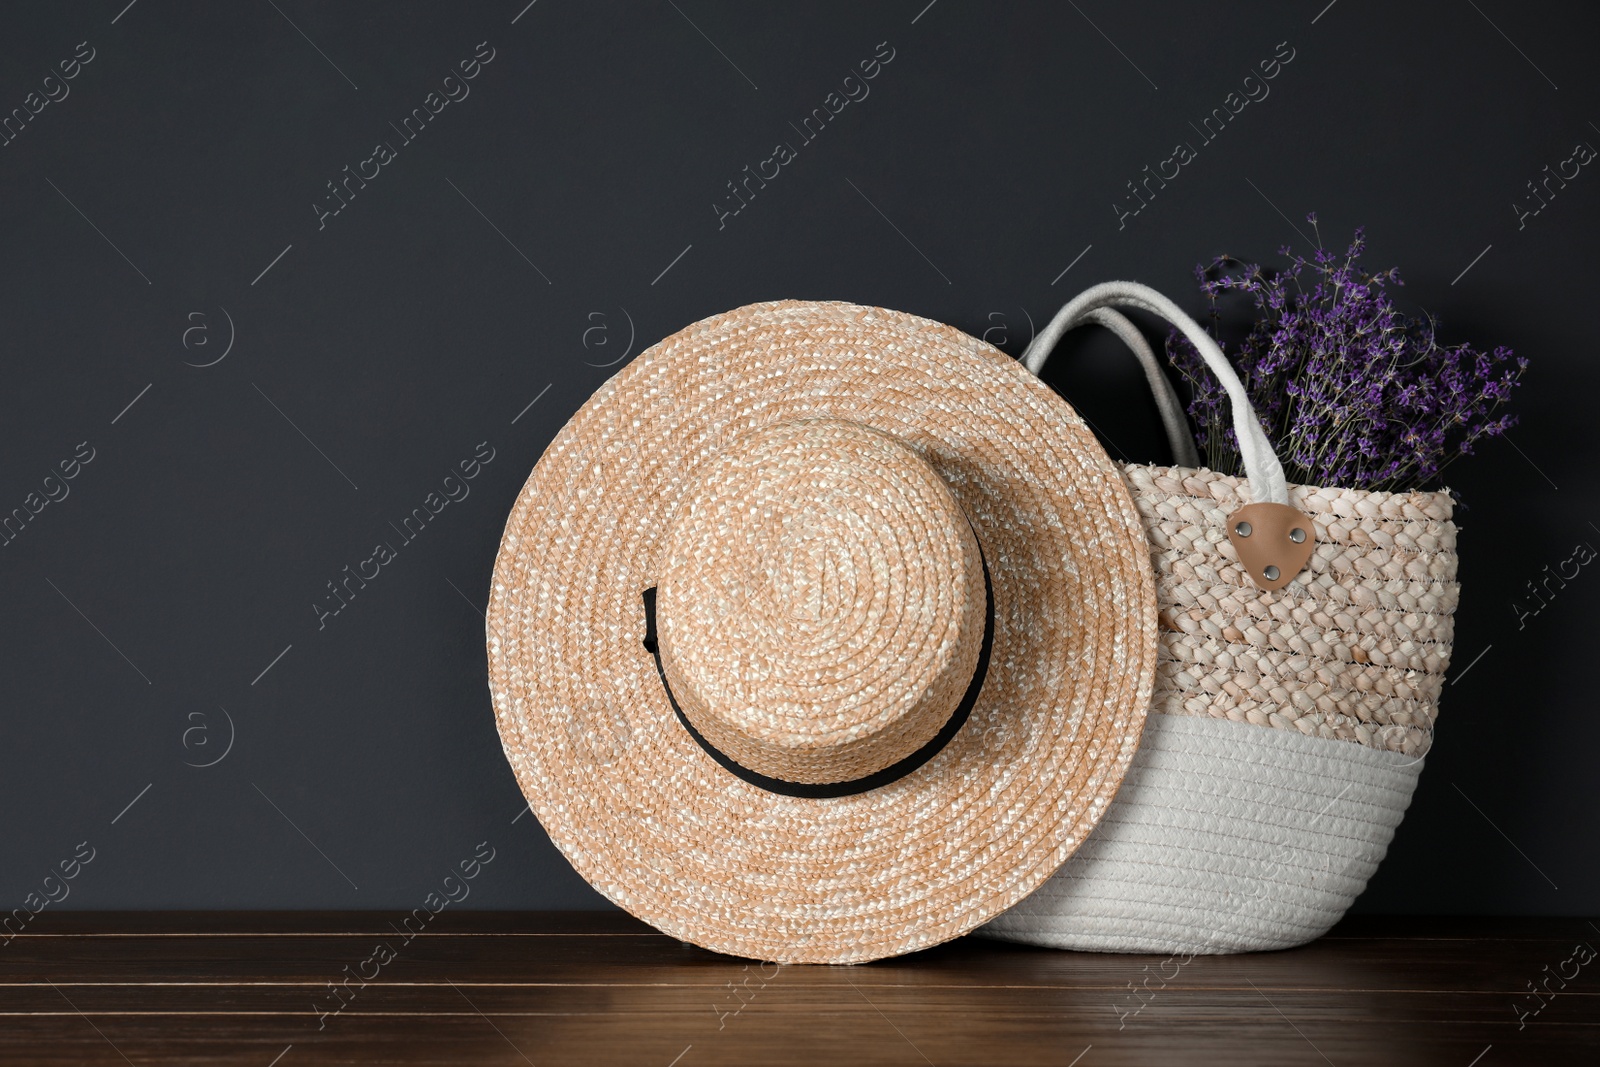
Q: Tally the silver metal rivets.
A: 3